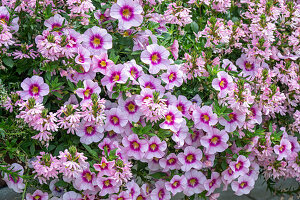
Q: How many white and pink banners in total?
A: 0